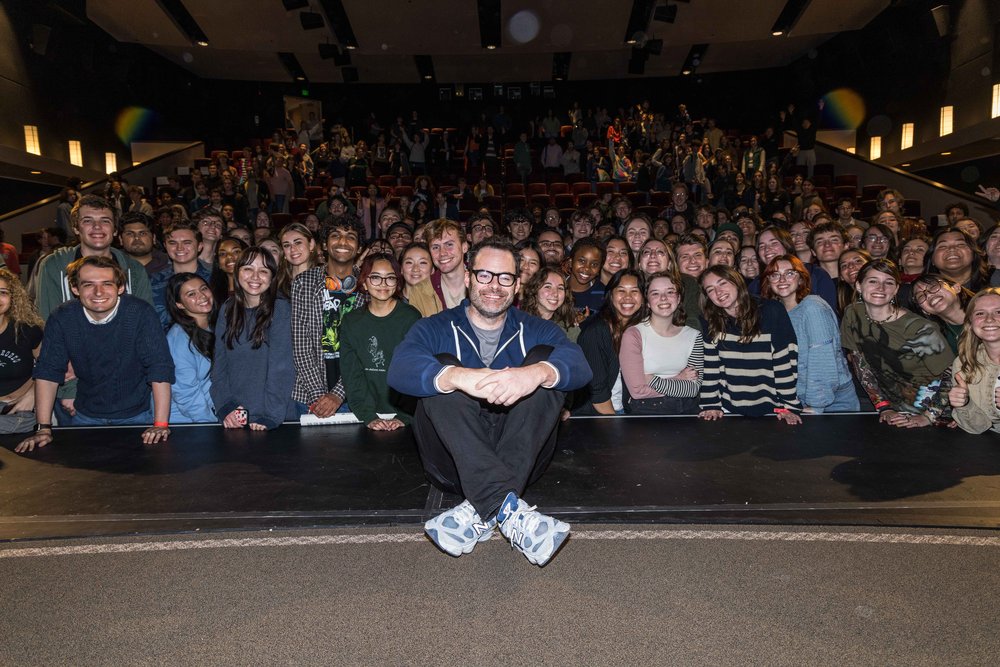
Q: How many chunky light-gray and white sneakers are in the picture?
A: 2